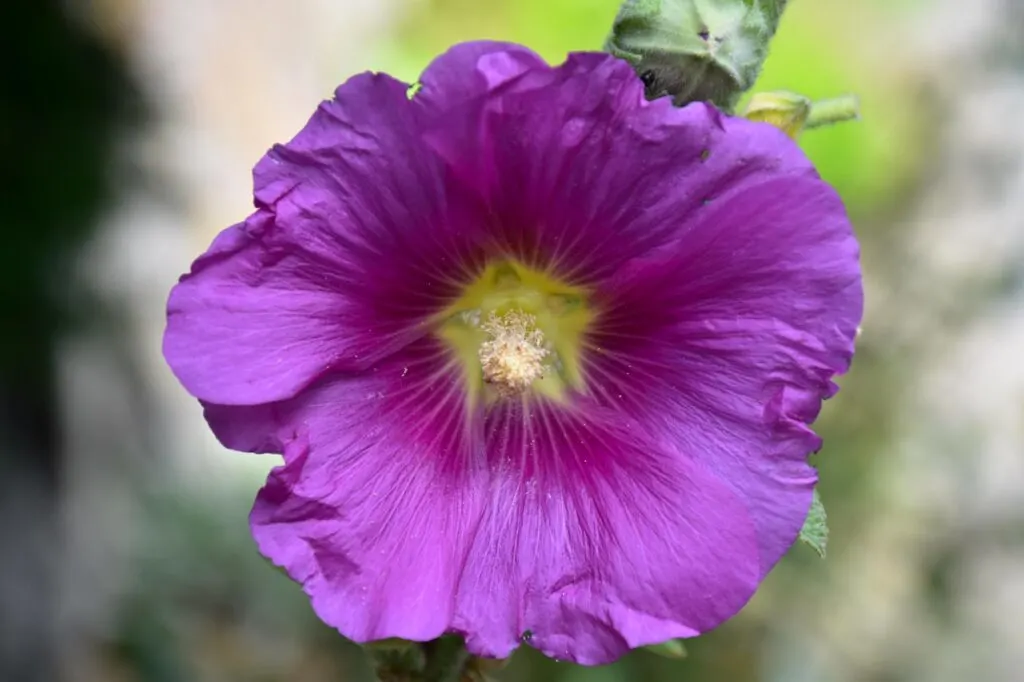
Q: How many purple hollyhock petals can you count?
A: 5